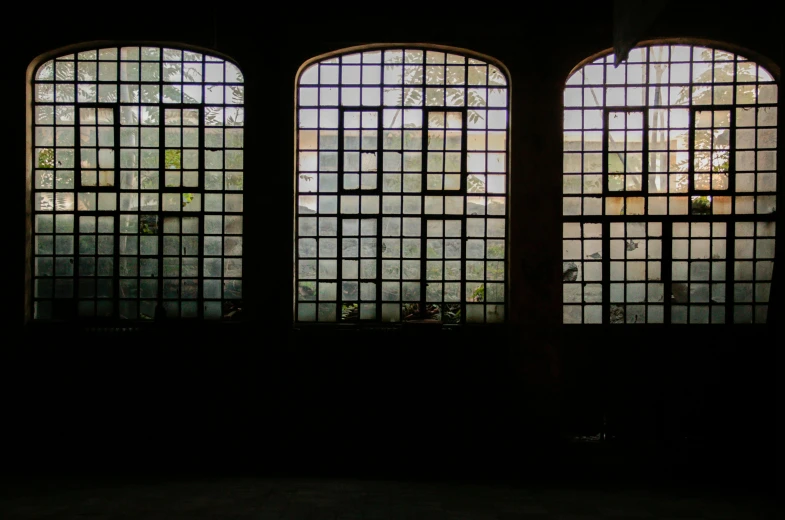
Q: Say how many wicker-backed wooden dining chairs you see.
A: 0